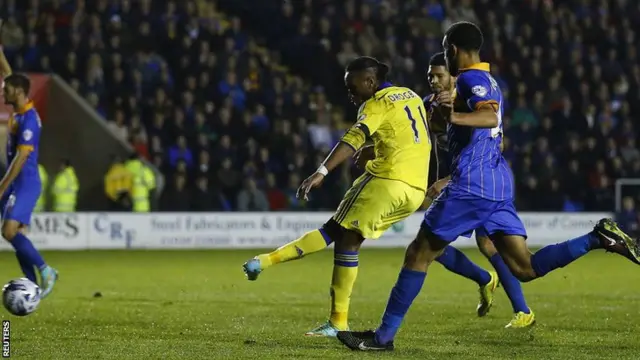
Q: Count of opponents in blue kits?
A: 3